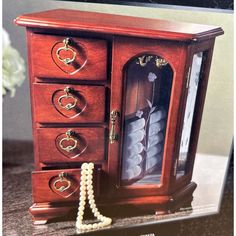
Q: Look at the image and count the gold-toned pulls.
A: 5